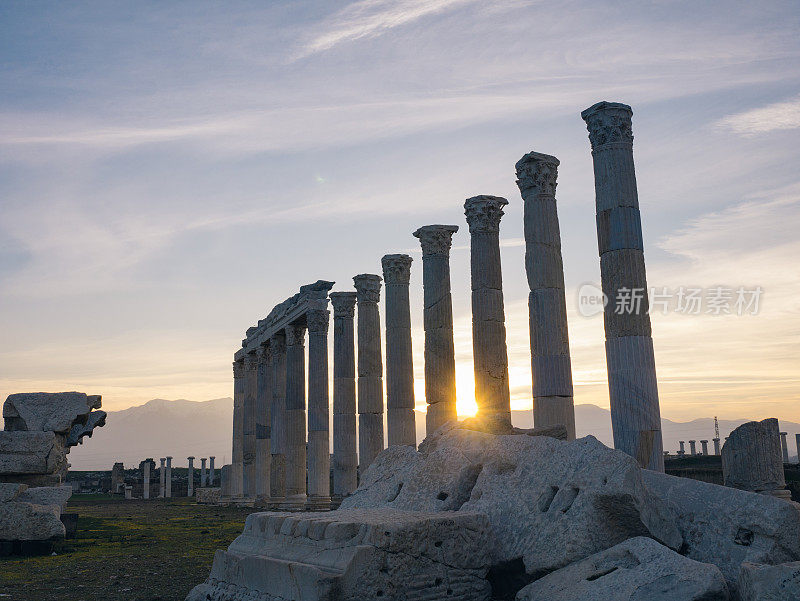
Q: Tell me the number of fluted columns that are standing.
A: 13